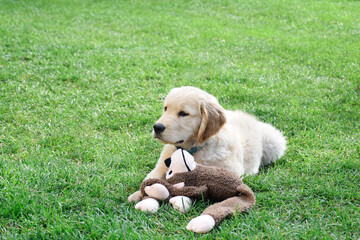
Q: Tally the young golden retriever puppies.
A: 1